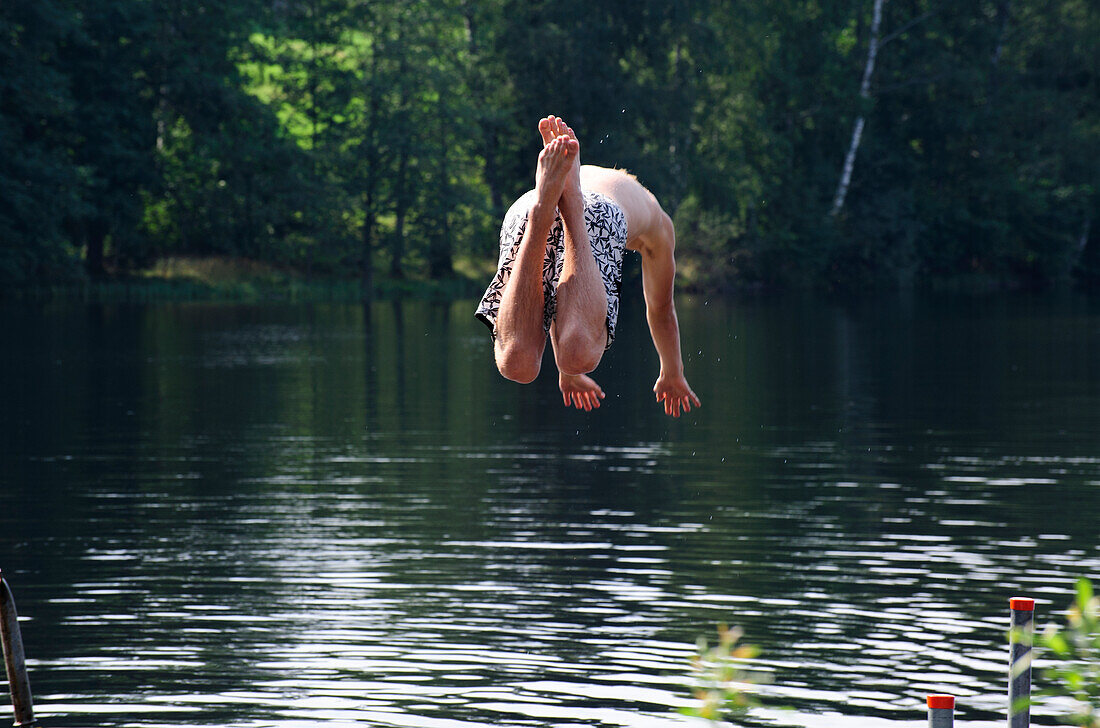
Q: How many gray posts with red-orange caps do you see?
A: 2